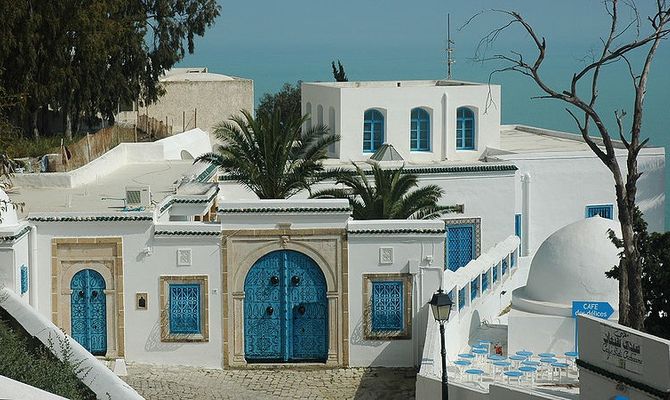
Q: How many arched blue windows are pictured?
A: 3